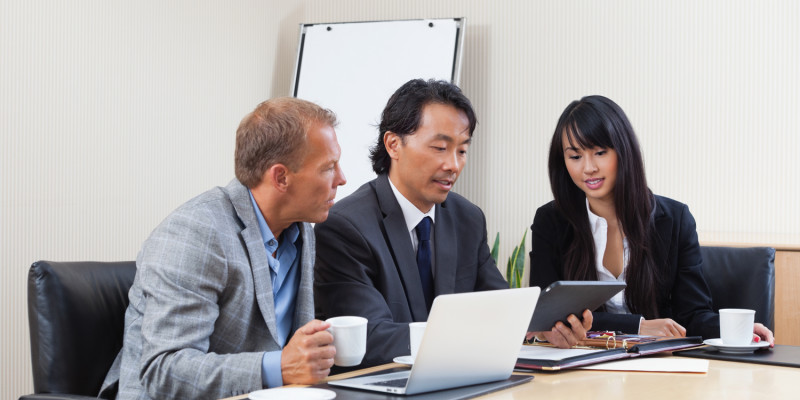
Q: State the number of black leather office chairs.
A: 2